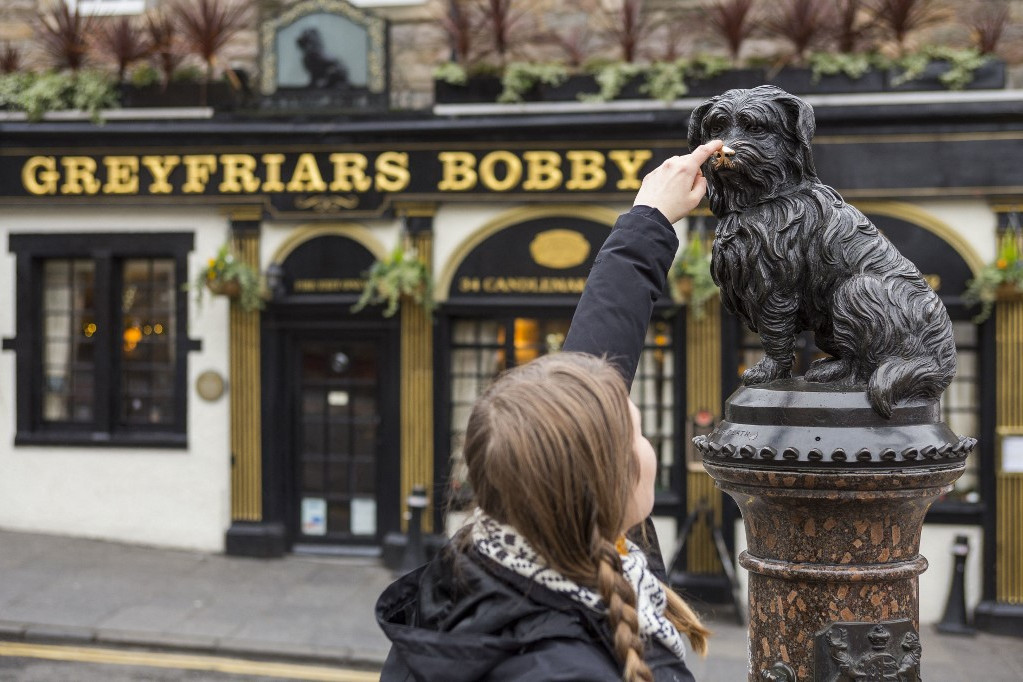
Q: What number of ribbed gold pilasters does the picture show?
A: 4